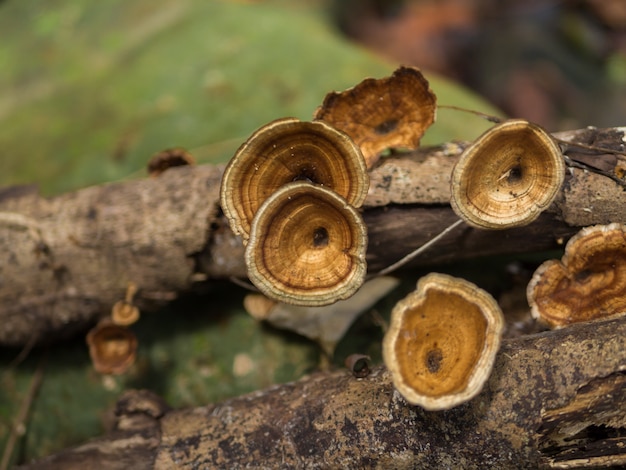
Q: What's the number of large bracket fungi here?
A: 6